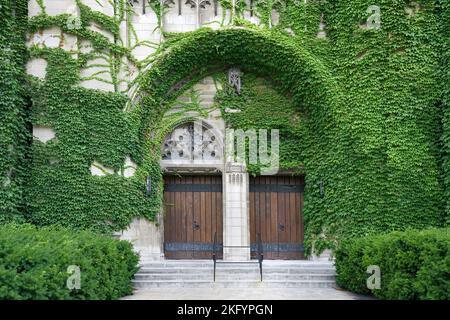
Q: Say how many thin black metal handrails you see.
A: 2